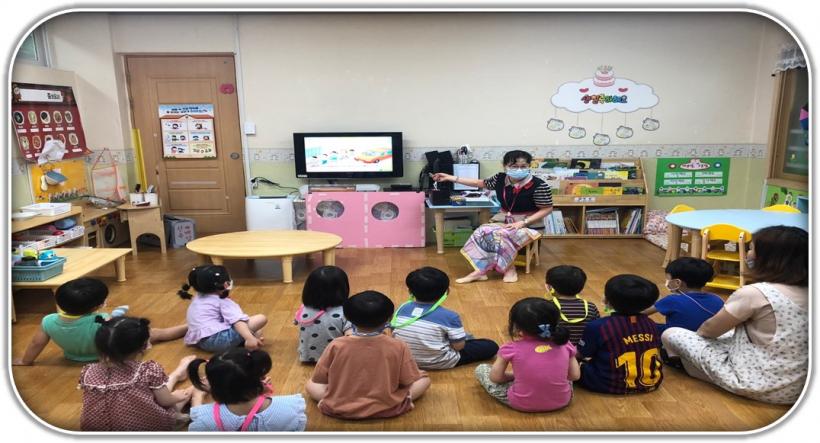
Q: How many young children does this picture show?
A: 11